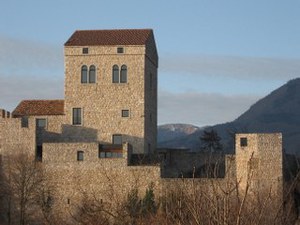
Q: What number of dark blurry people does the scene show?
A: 0